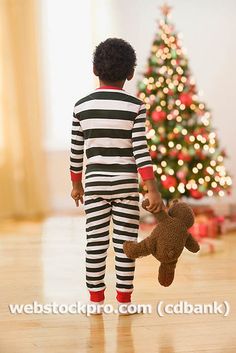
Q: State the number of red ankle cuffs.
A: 2